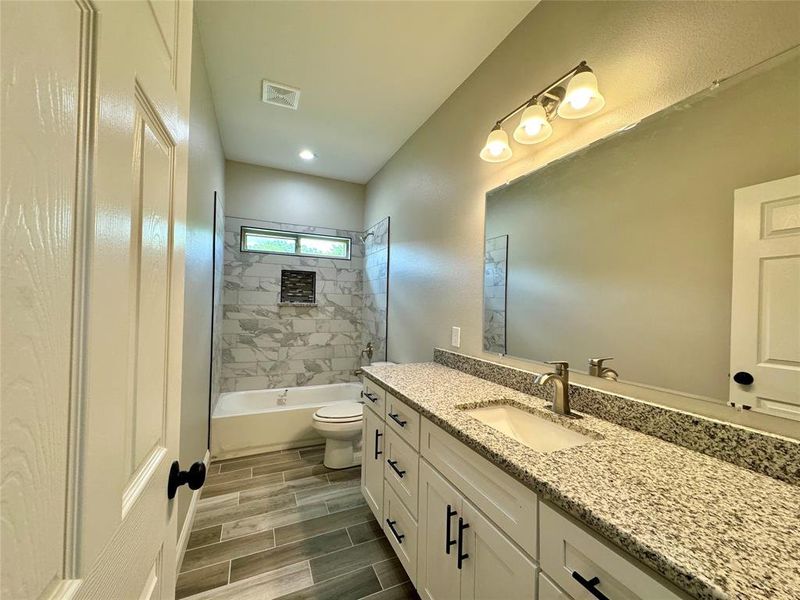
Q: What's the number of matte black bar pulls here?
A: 8